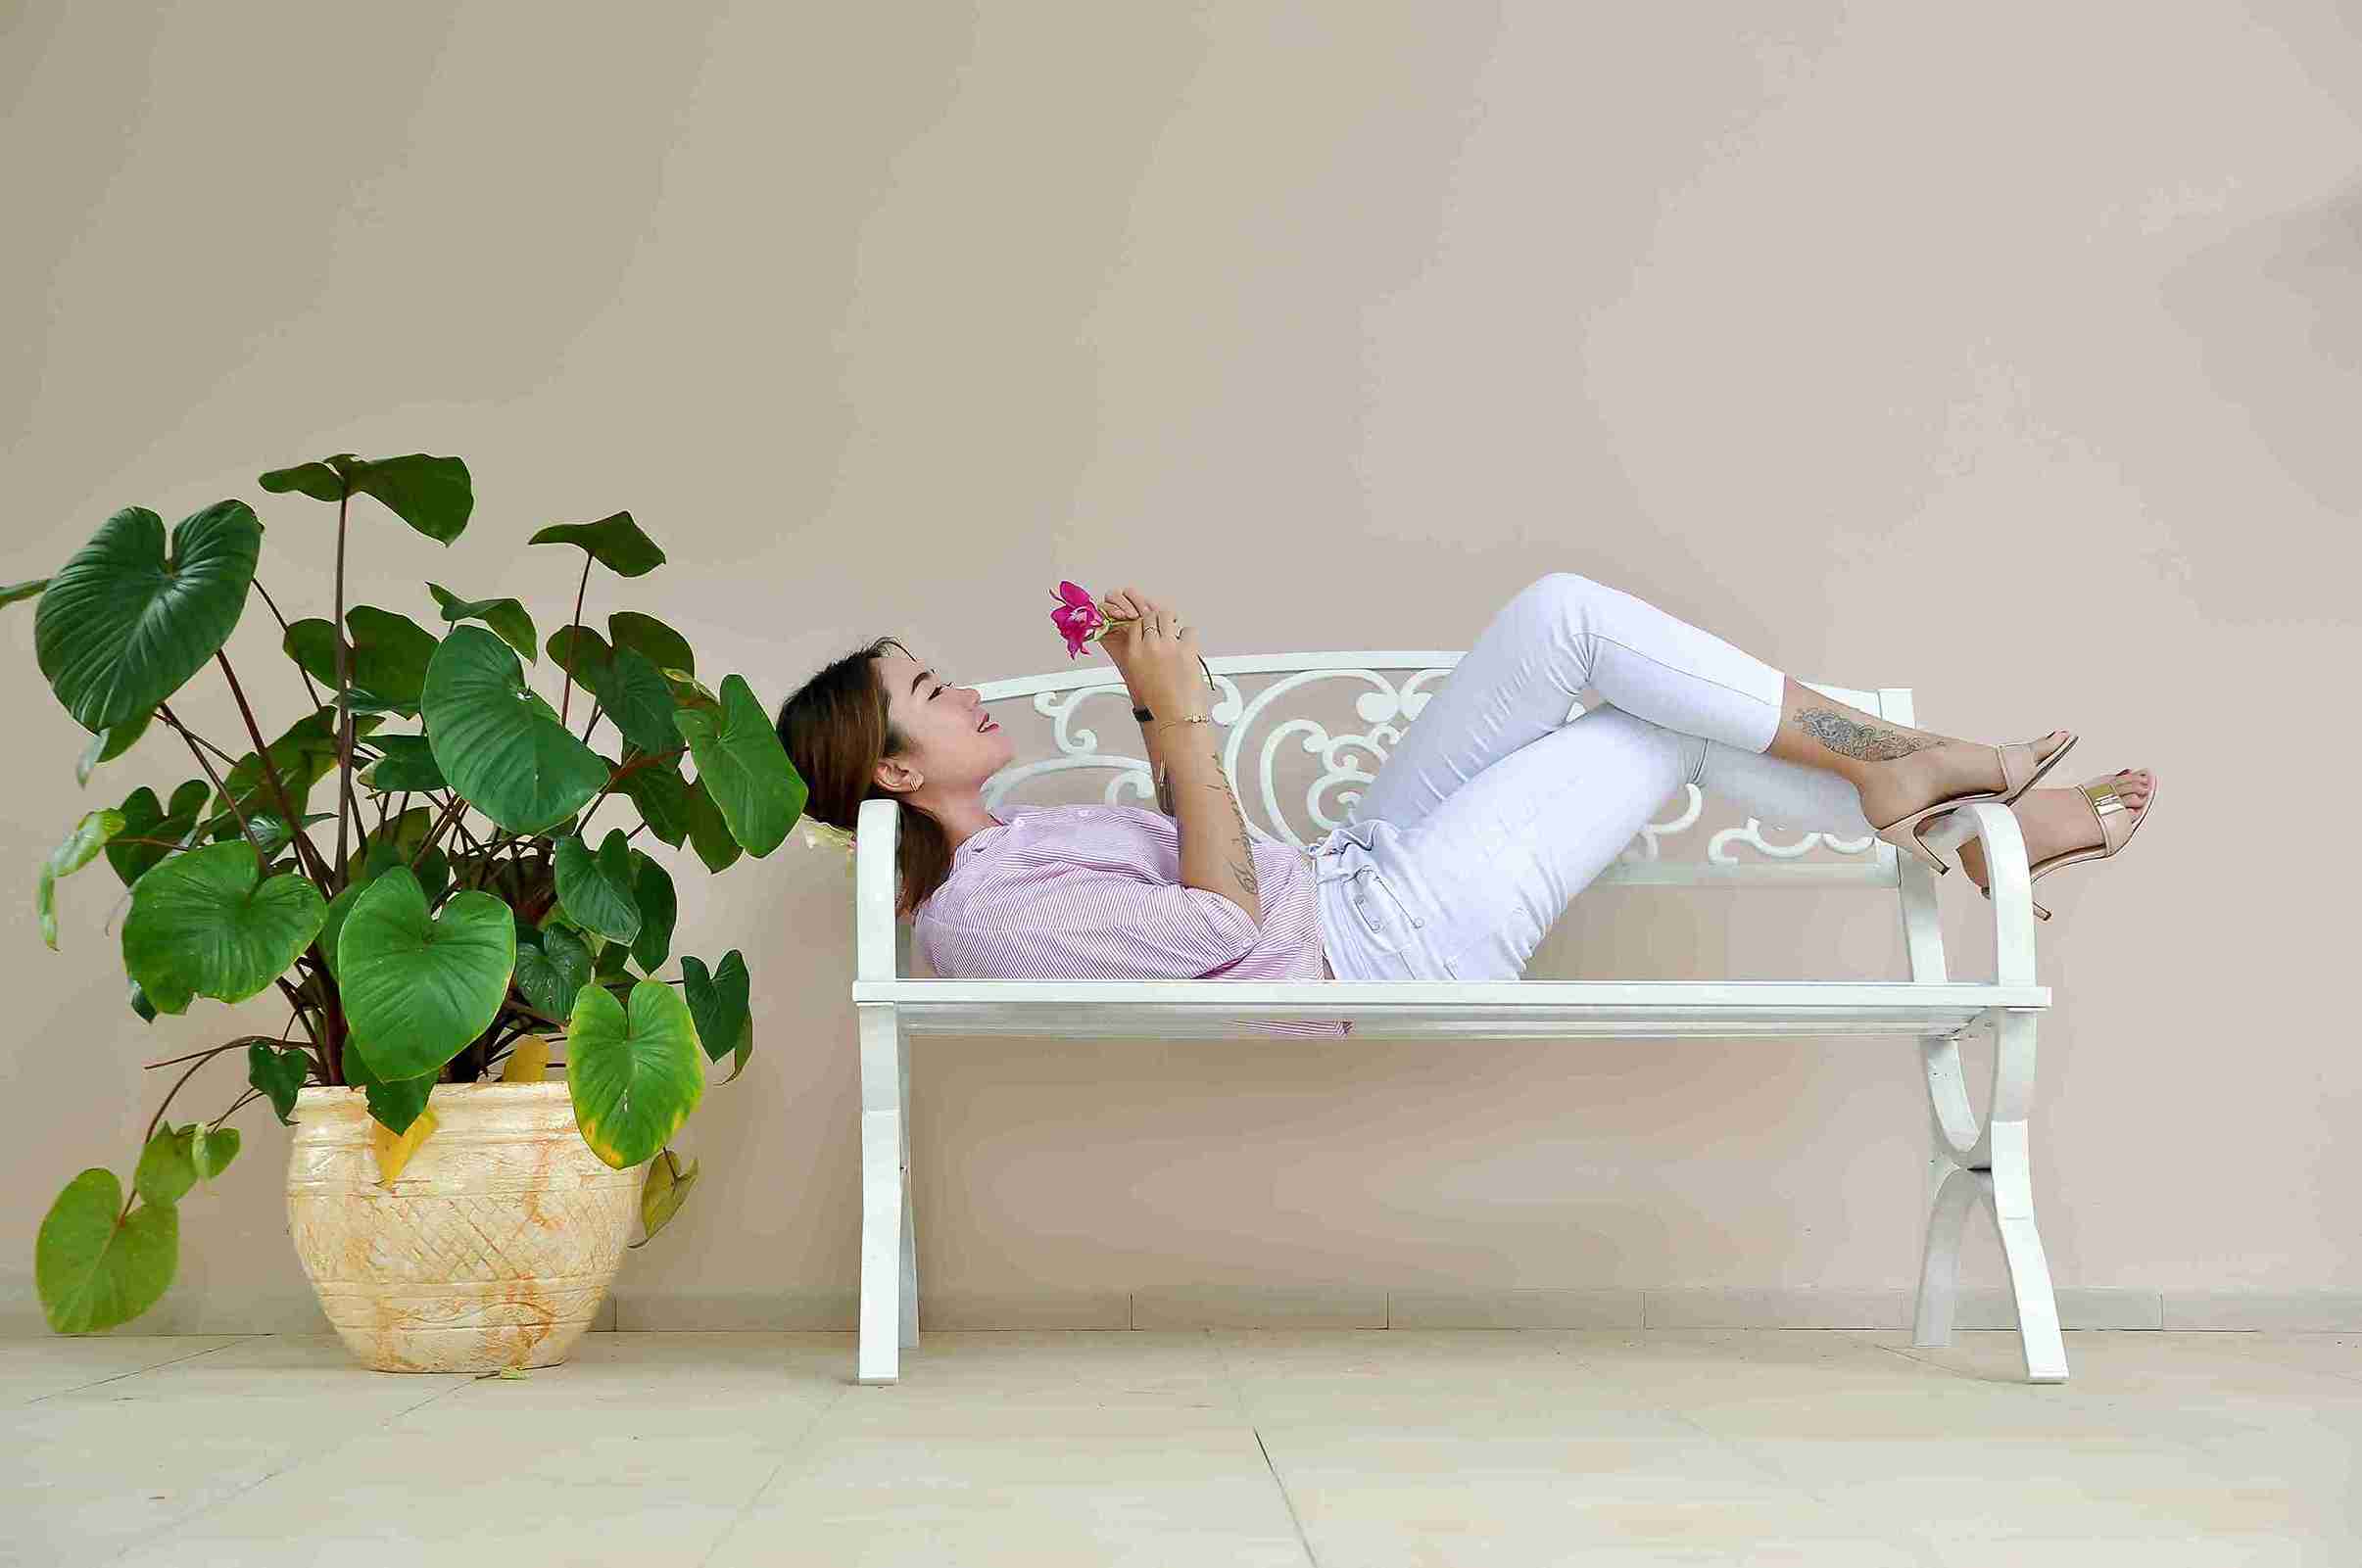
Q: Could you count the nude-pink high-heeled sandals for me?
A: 2